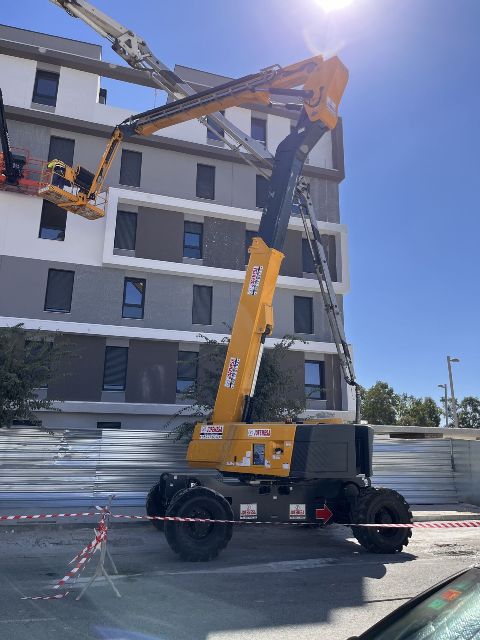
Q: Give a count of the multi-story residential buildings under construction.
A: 1